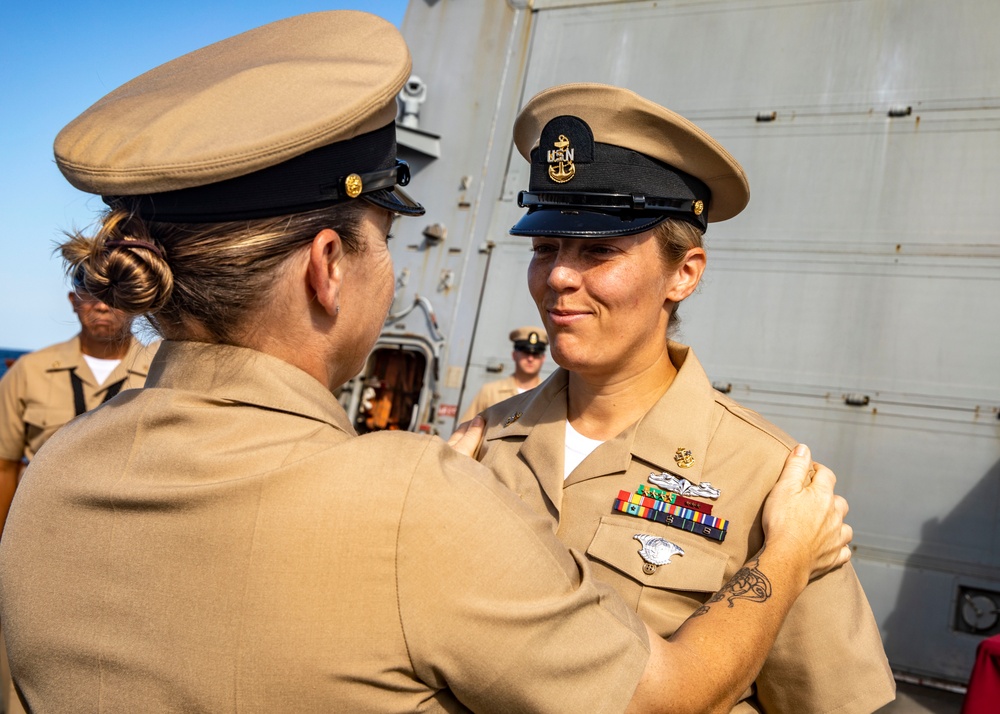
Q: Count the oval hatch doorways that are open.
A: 1